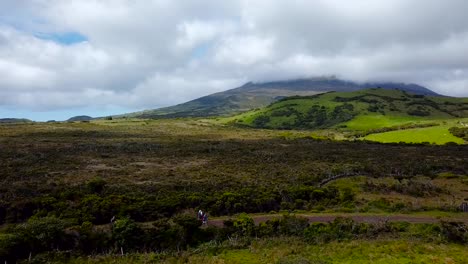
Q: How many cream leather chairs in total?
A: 0